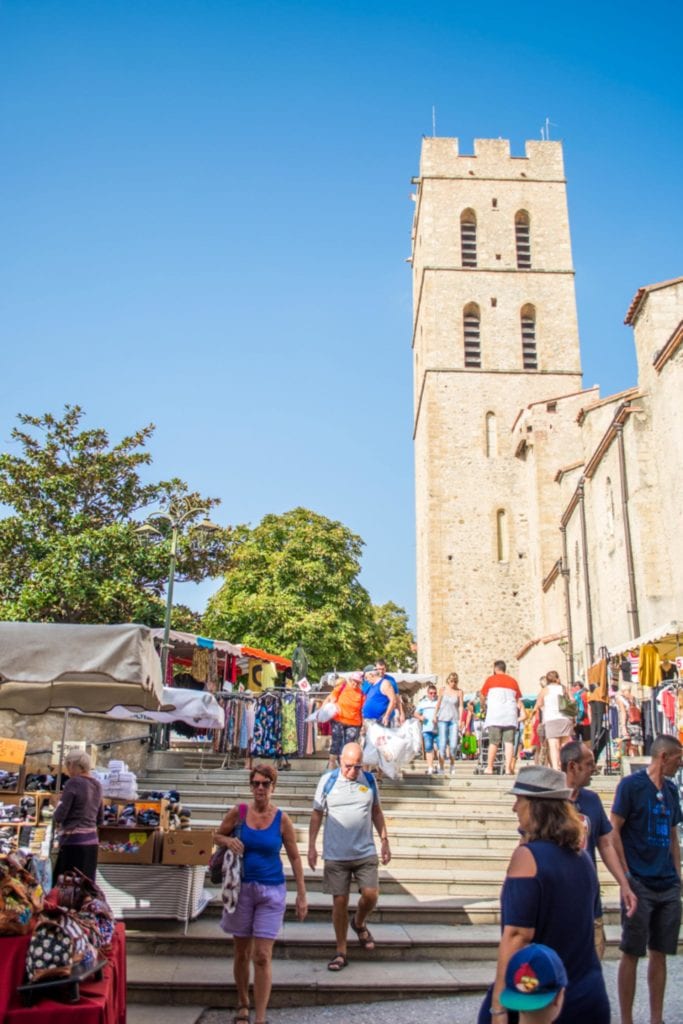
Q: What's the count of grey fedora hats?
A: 1